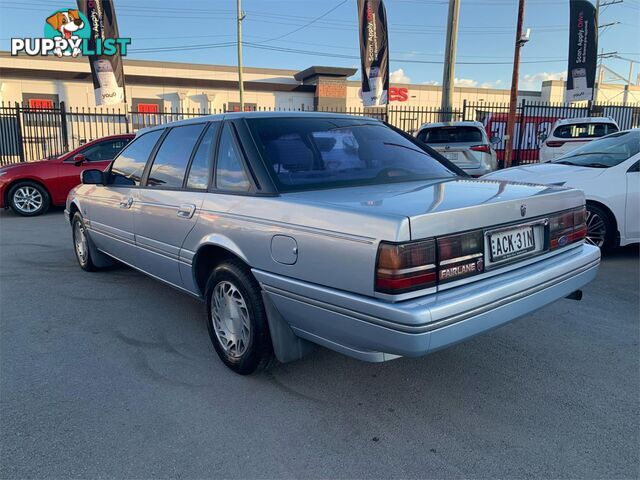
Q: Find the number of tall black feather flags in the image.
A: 3